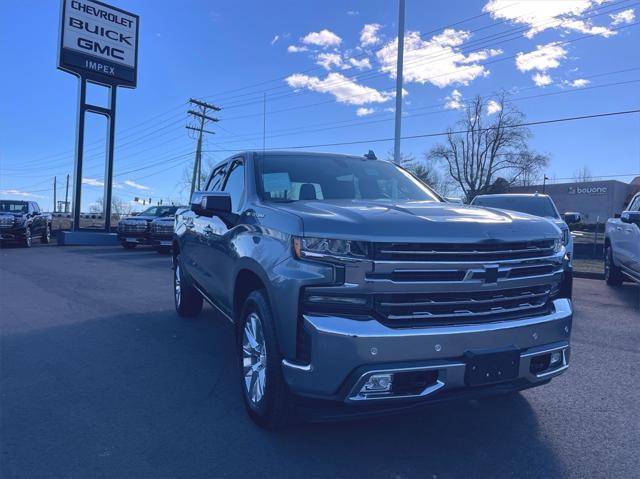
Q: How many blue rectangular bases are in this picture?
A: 1